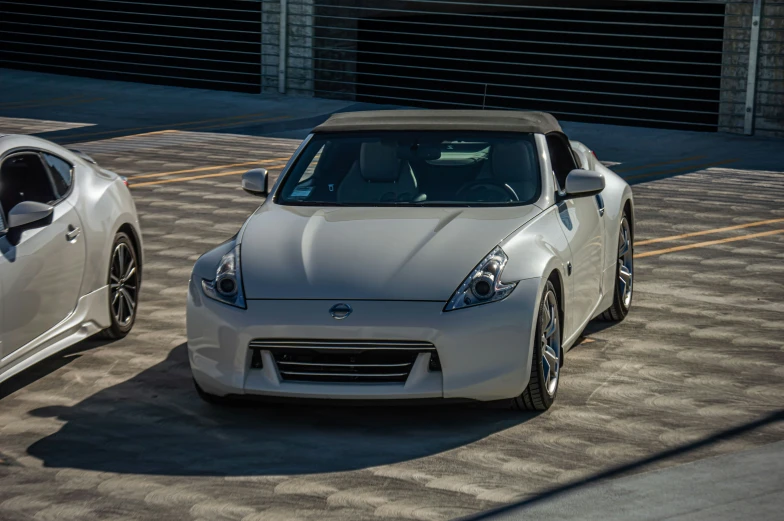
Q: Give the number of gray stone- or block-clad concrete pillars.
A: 2